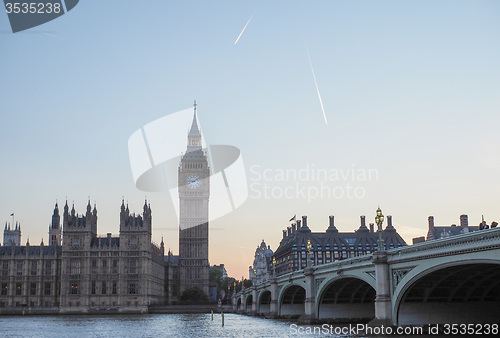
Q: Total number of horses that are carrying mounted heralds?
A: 0